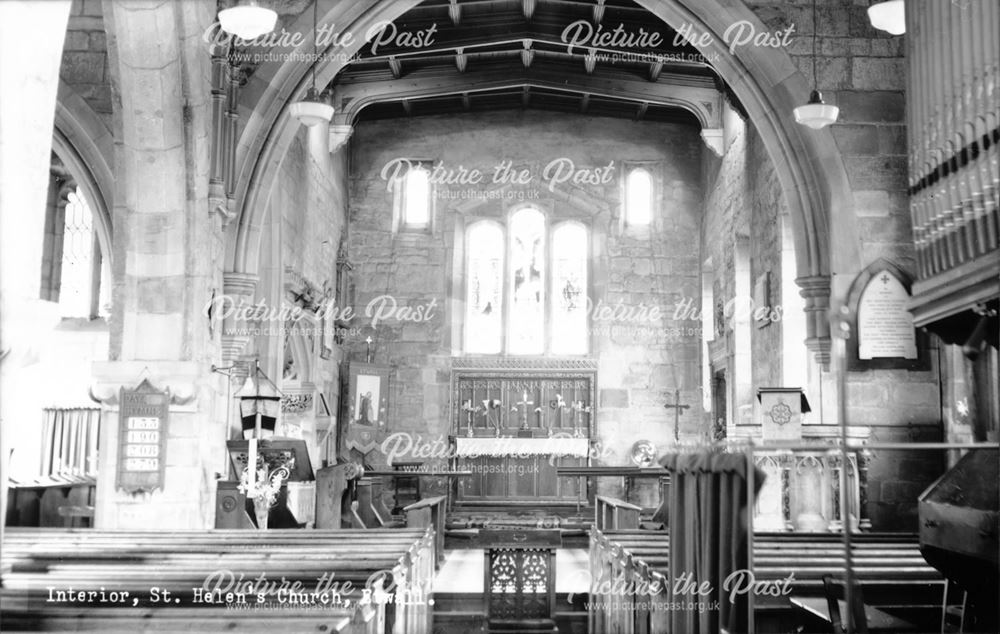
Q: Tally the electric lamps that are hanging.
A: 4